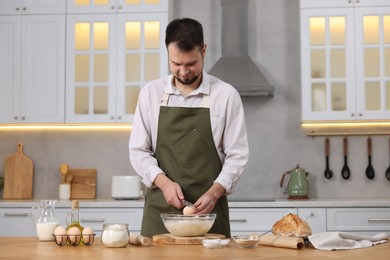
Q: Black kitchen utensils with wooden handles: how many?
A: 4